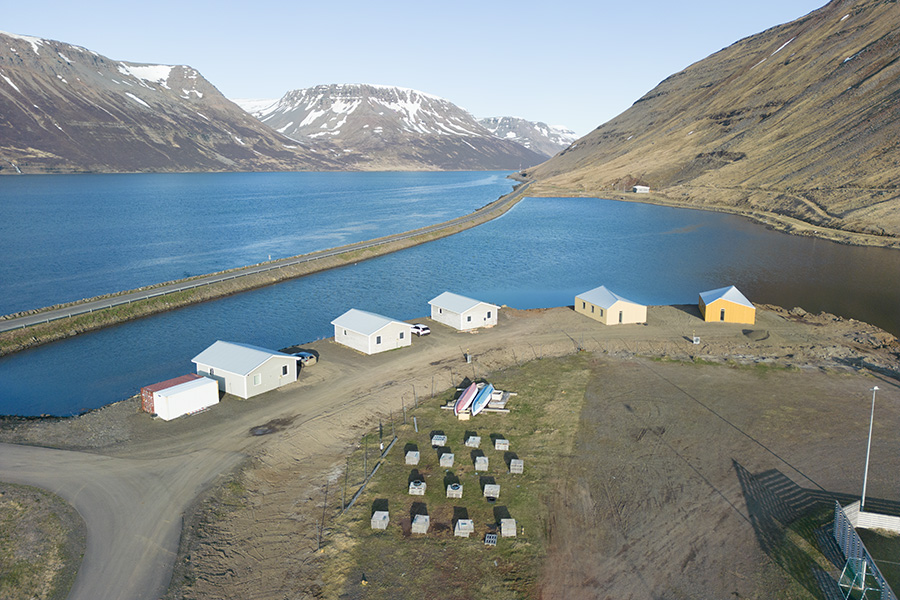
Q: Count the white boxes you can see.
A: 14